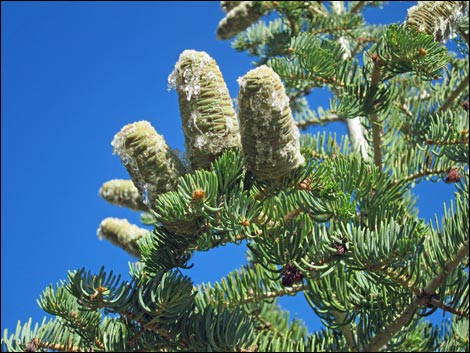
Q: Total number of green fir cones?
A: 8